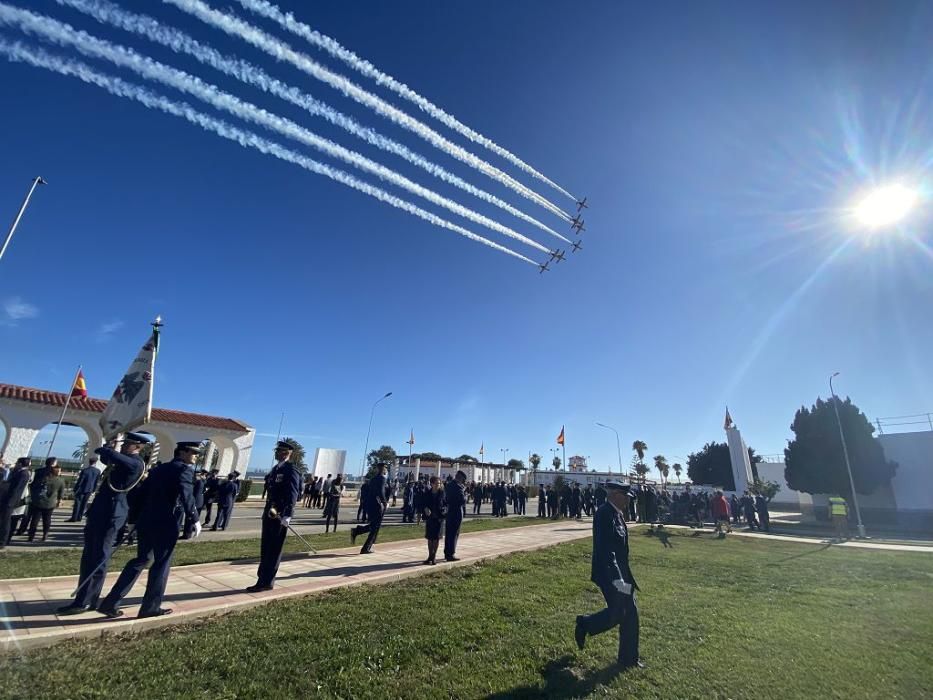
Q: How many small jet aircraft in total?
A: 7